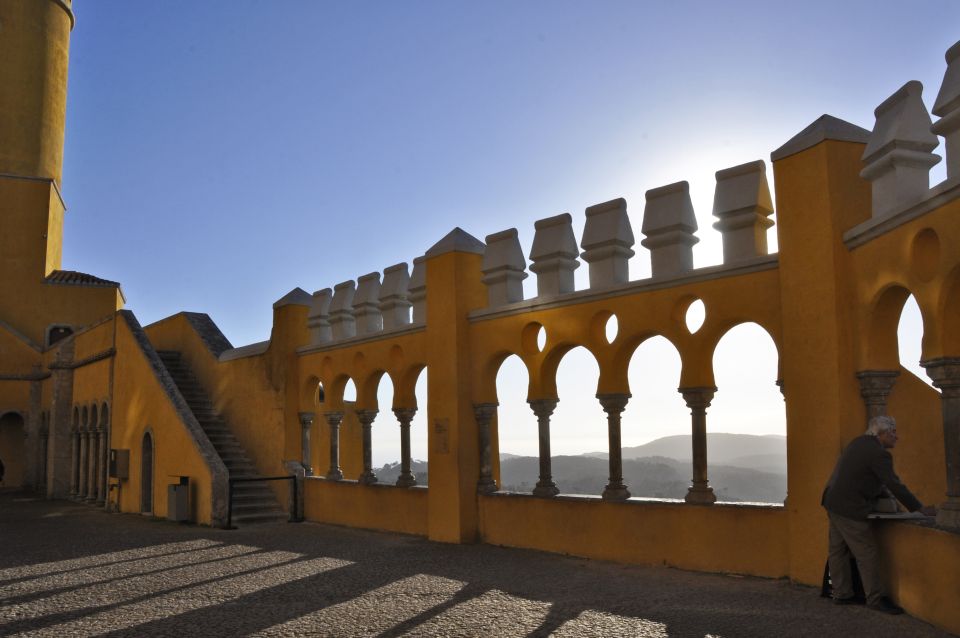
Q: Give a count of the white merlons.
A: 12